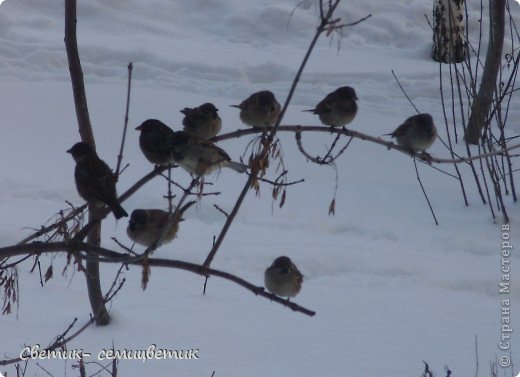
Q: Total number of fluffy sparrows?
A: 9